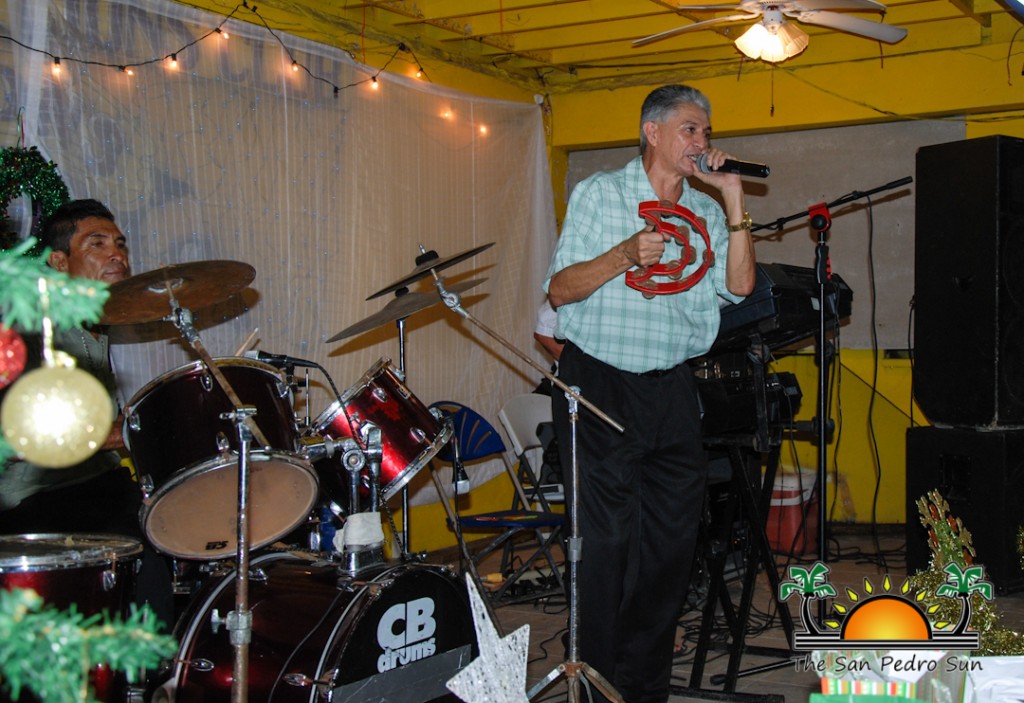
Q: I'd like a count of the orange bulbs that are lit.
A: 9